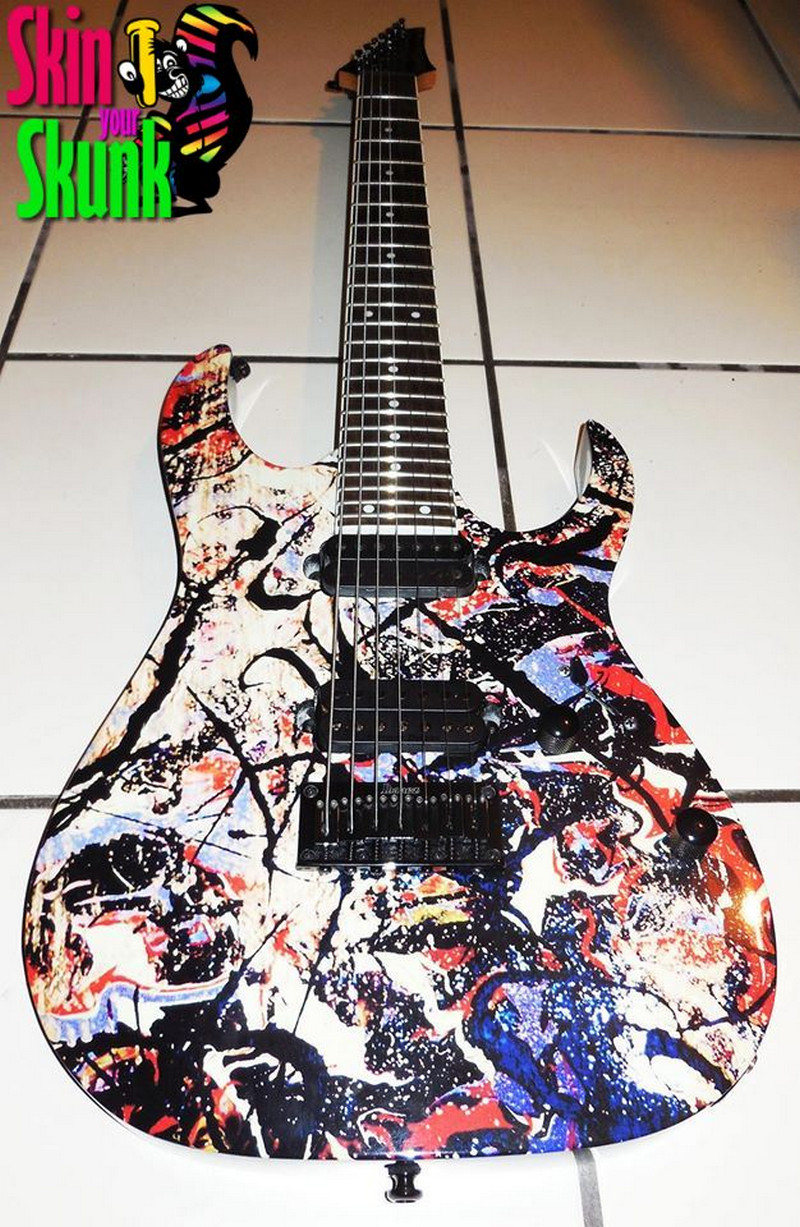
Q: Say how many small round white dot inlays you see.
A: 12